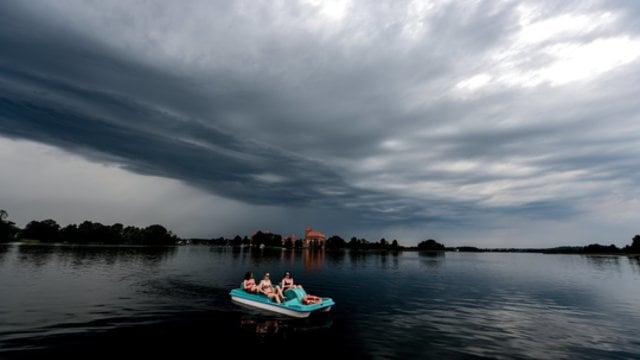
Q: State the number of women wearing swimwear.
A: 3